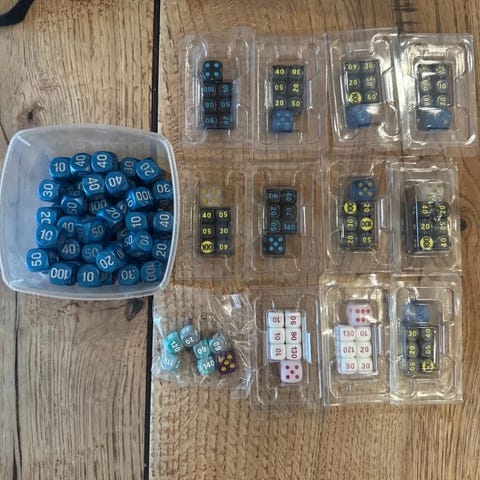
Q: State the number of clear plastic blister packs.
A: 11